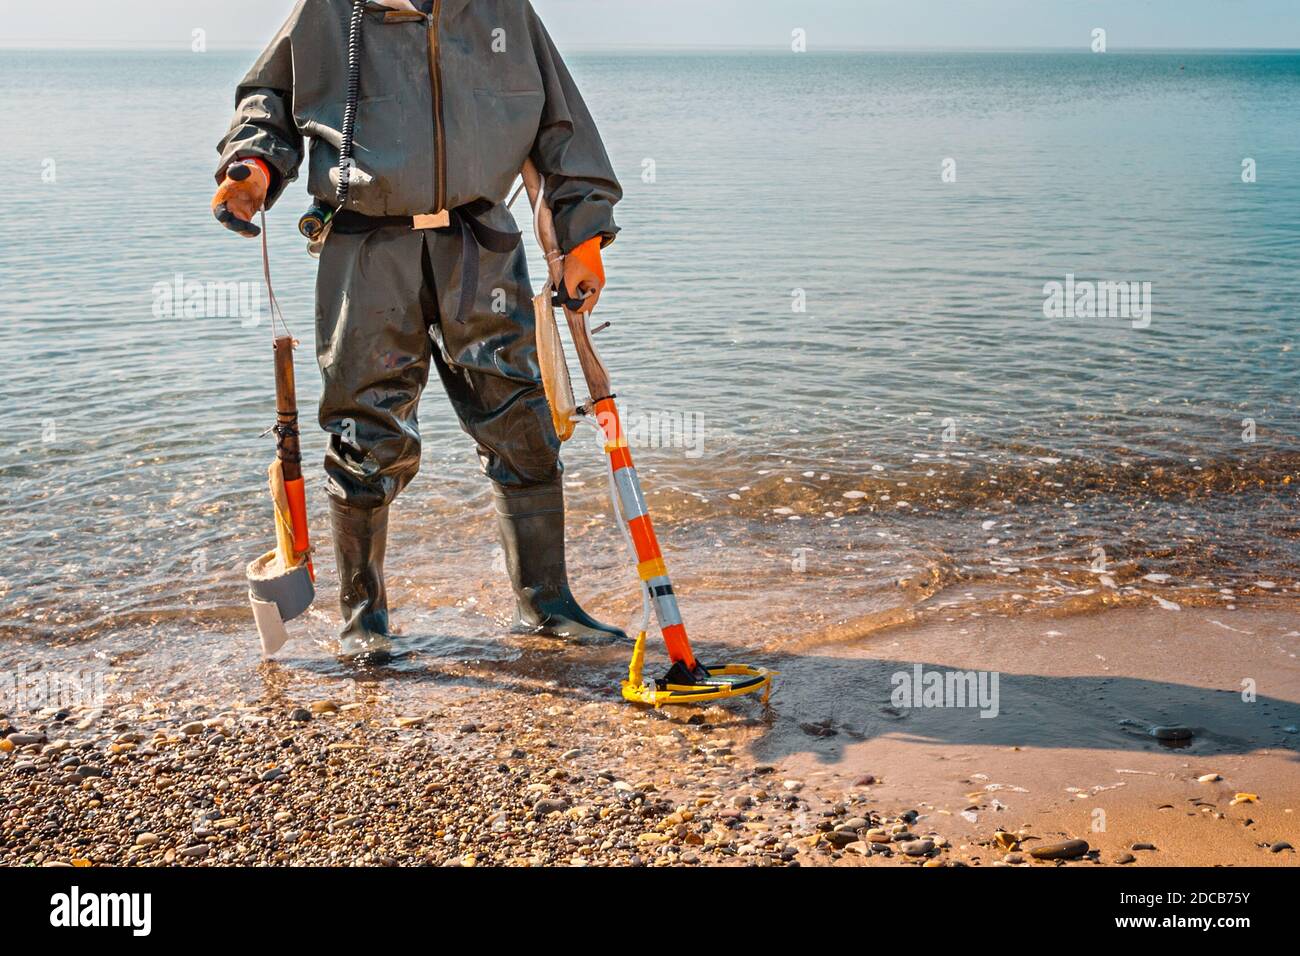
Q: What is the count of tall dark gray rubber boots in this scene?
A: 2